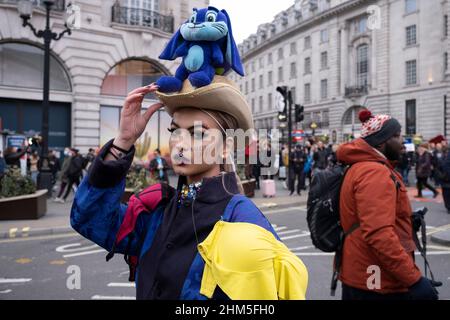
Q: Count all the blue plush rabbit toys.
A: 1